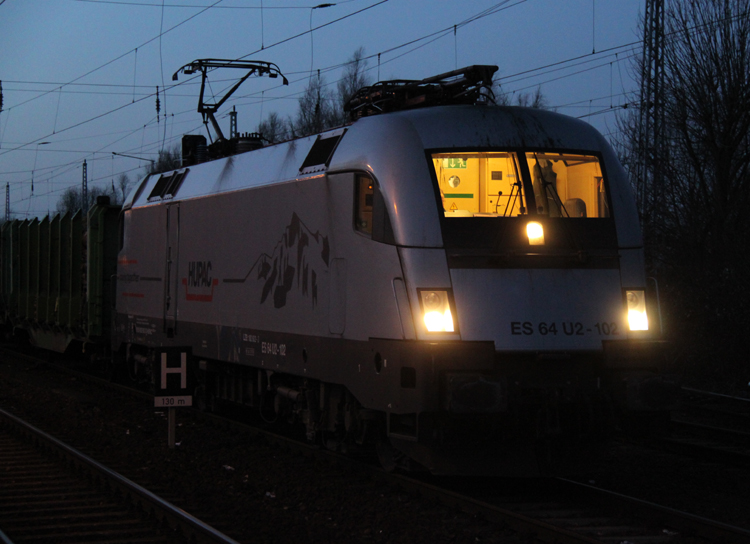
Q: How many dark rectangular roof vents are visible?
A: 3